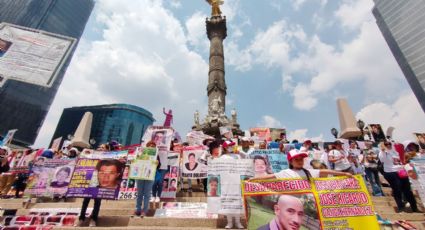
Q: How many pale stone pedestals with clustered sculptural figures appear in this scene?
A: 1